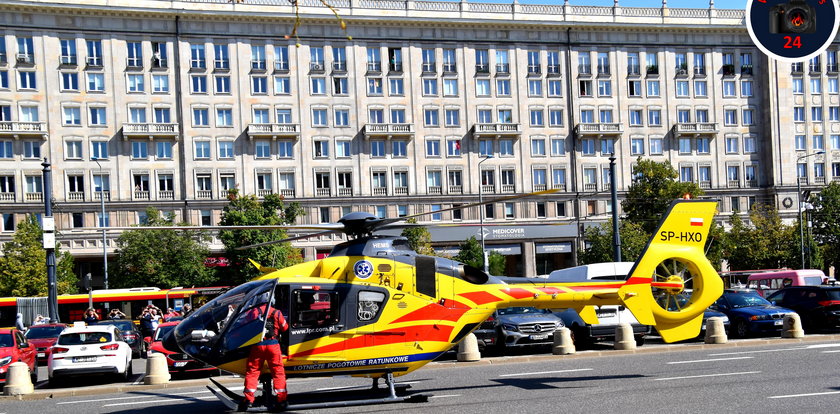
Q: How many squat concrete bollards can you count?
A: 7